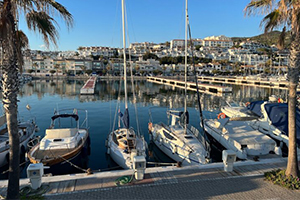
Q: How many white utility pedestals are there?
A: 3